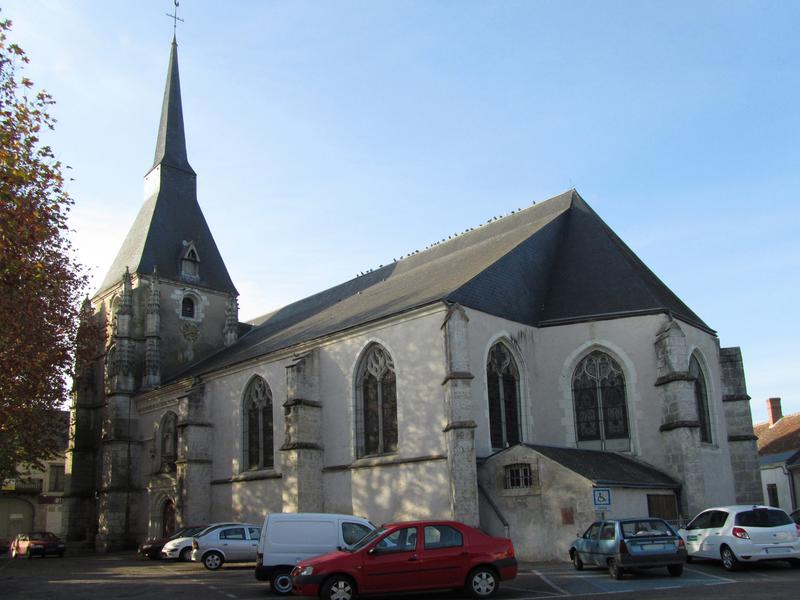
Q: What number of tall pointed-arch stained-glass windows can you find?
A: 5